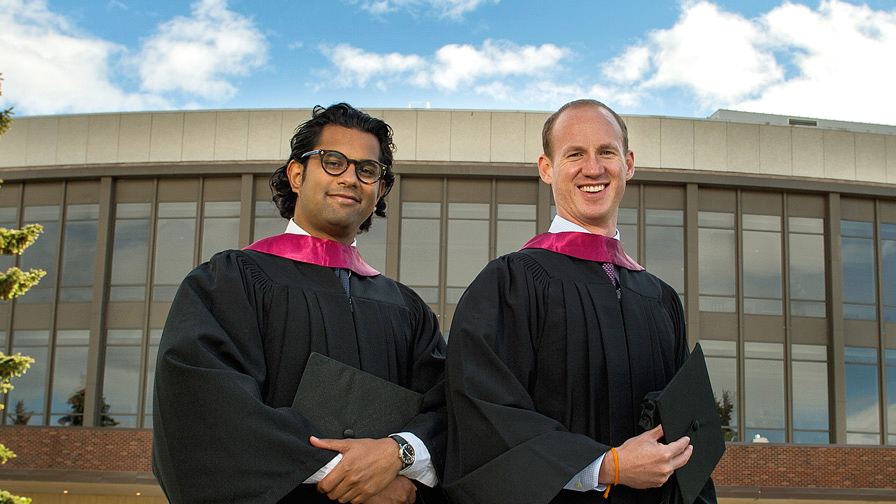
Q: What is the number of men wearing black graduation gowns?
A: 2